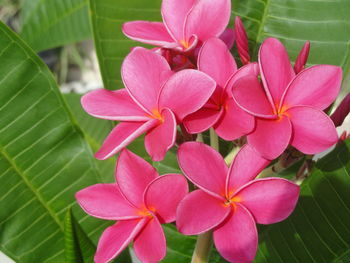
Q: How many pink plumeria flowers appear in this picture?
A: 6